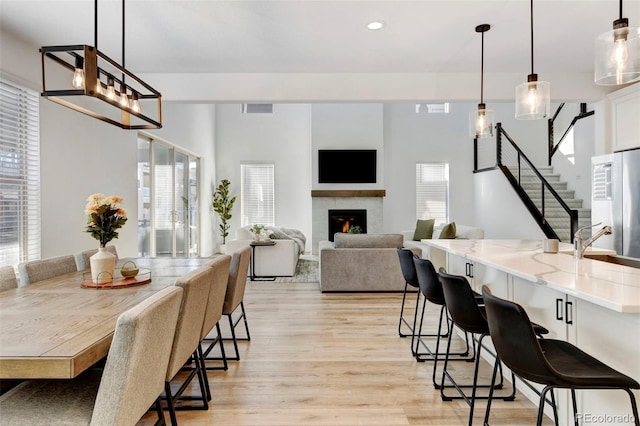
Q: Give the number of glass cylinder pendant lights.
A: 3